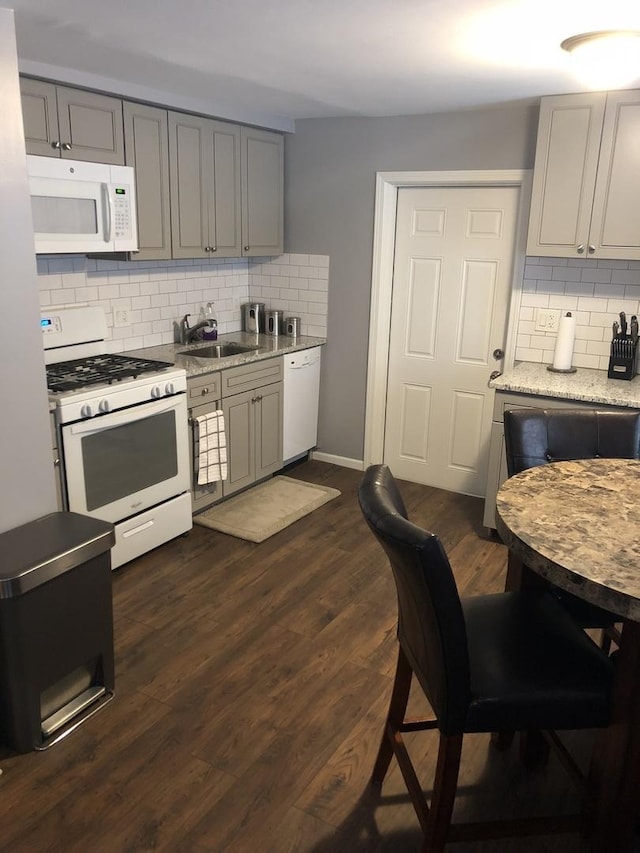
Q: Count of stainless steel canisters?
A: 3